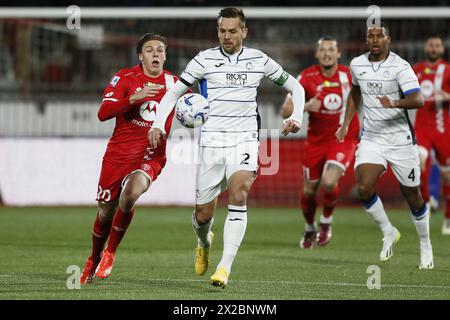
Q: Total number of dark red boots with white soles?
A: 2